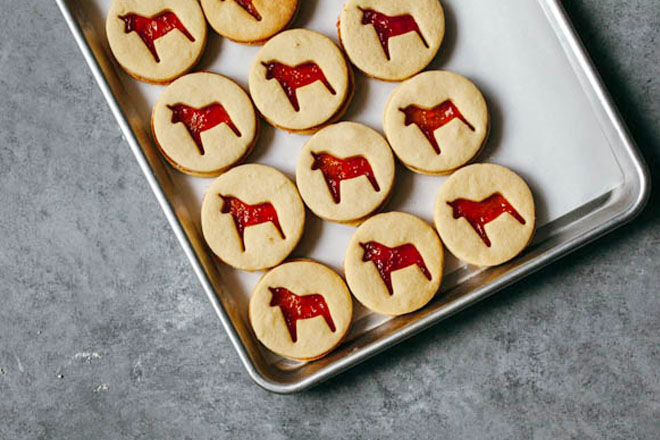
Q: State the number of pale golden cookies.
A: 11